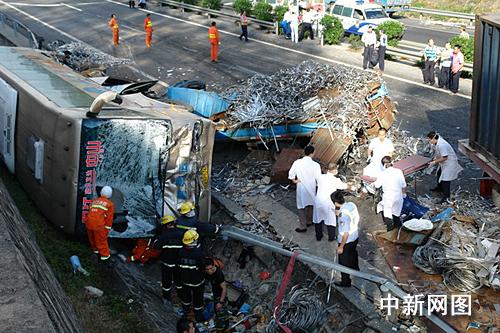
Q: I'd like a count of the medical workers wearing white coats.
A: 5